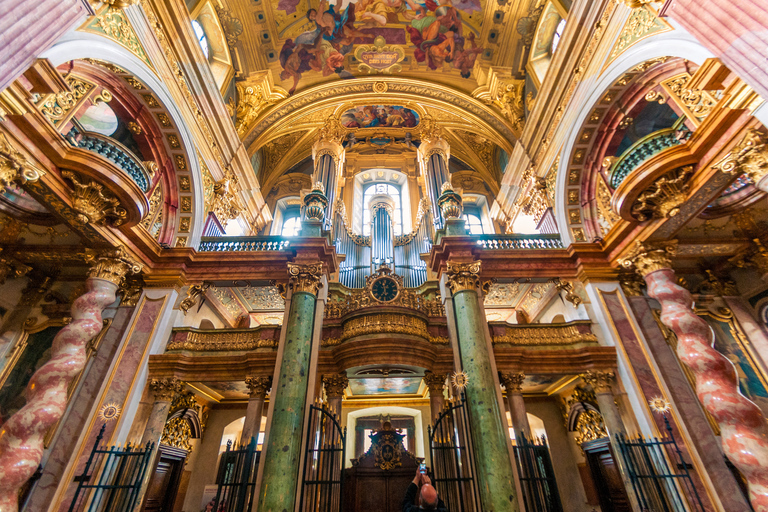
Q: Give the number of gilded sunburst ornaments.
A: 3